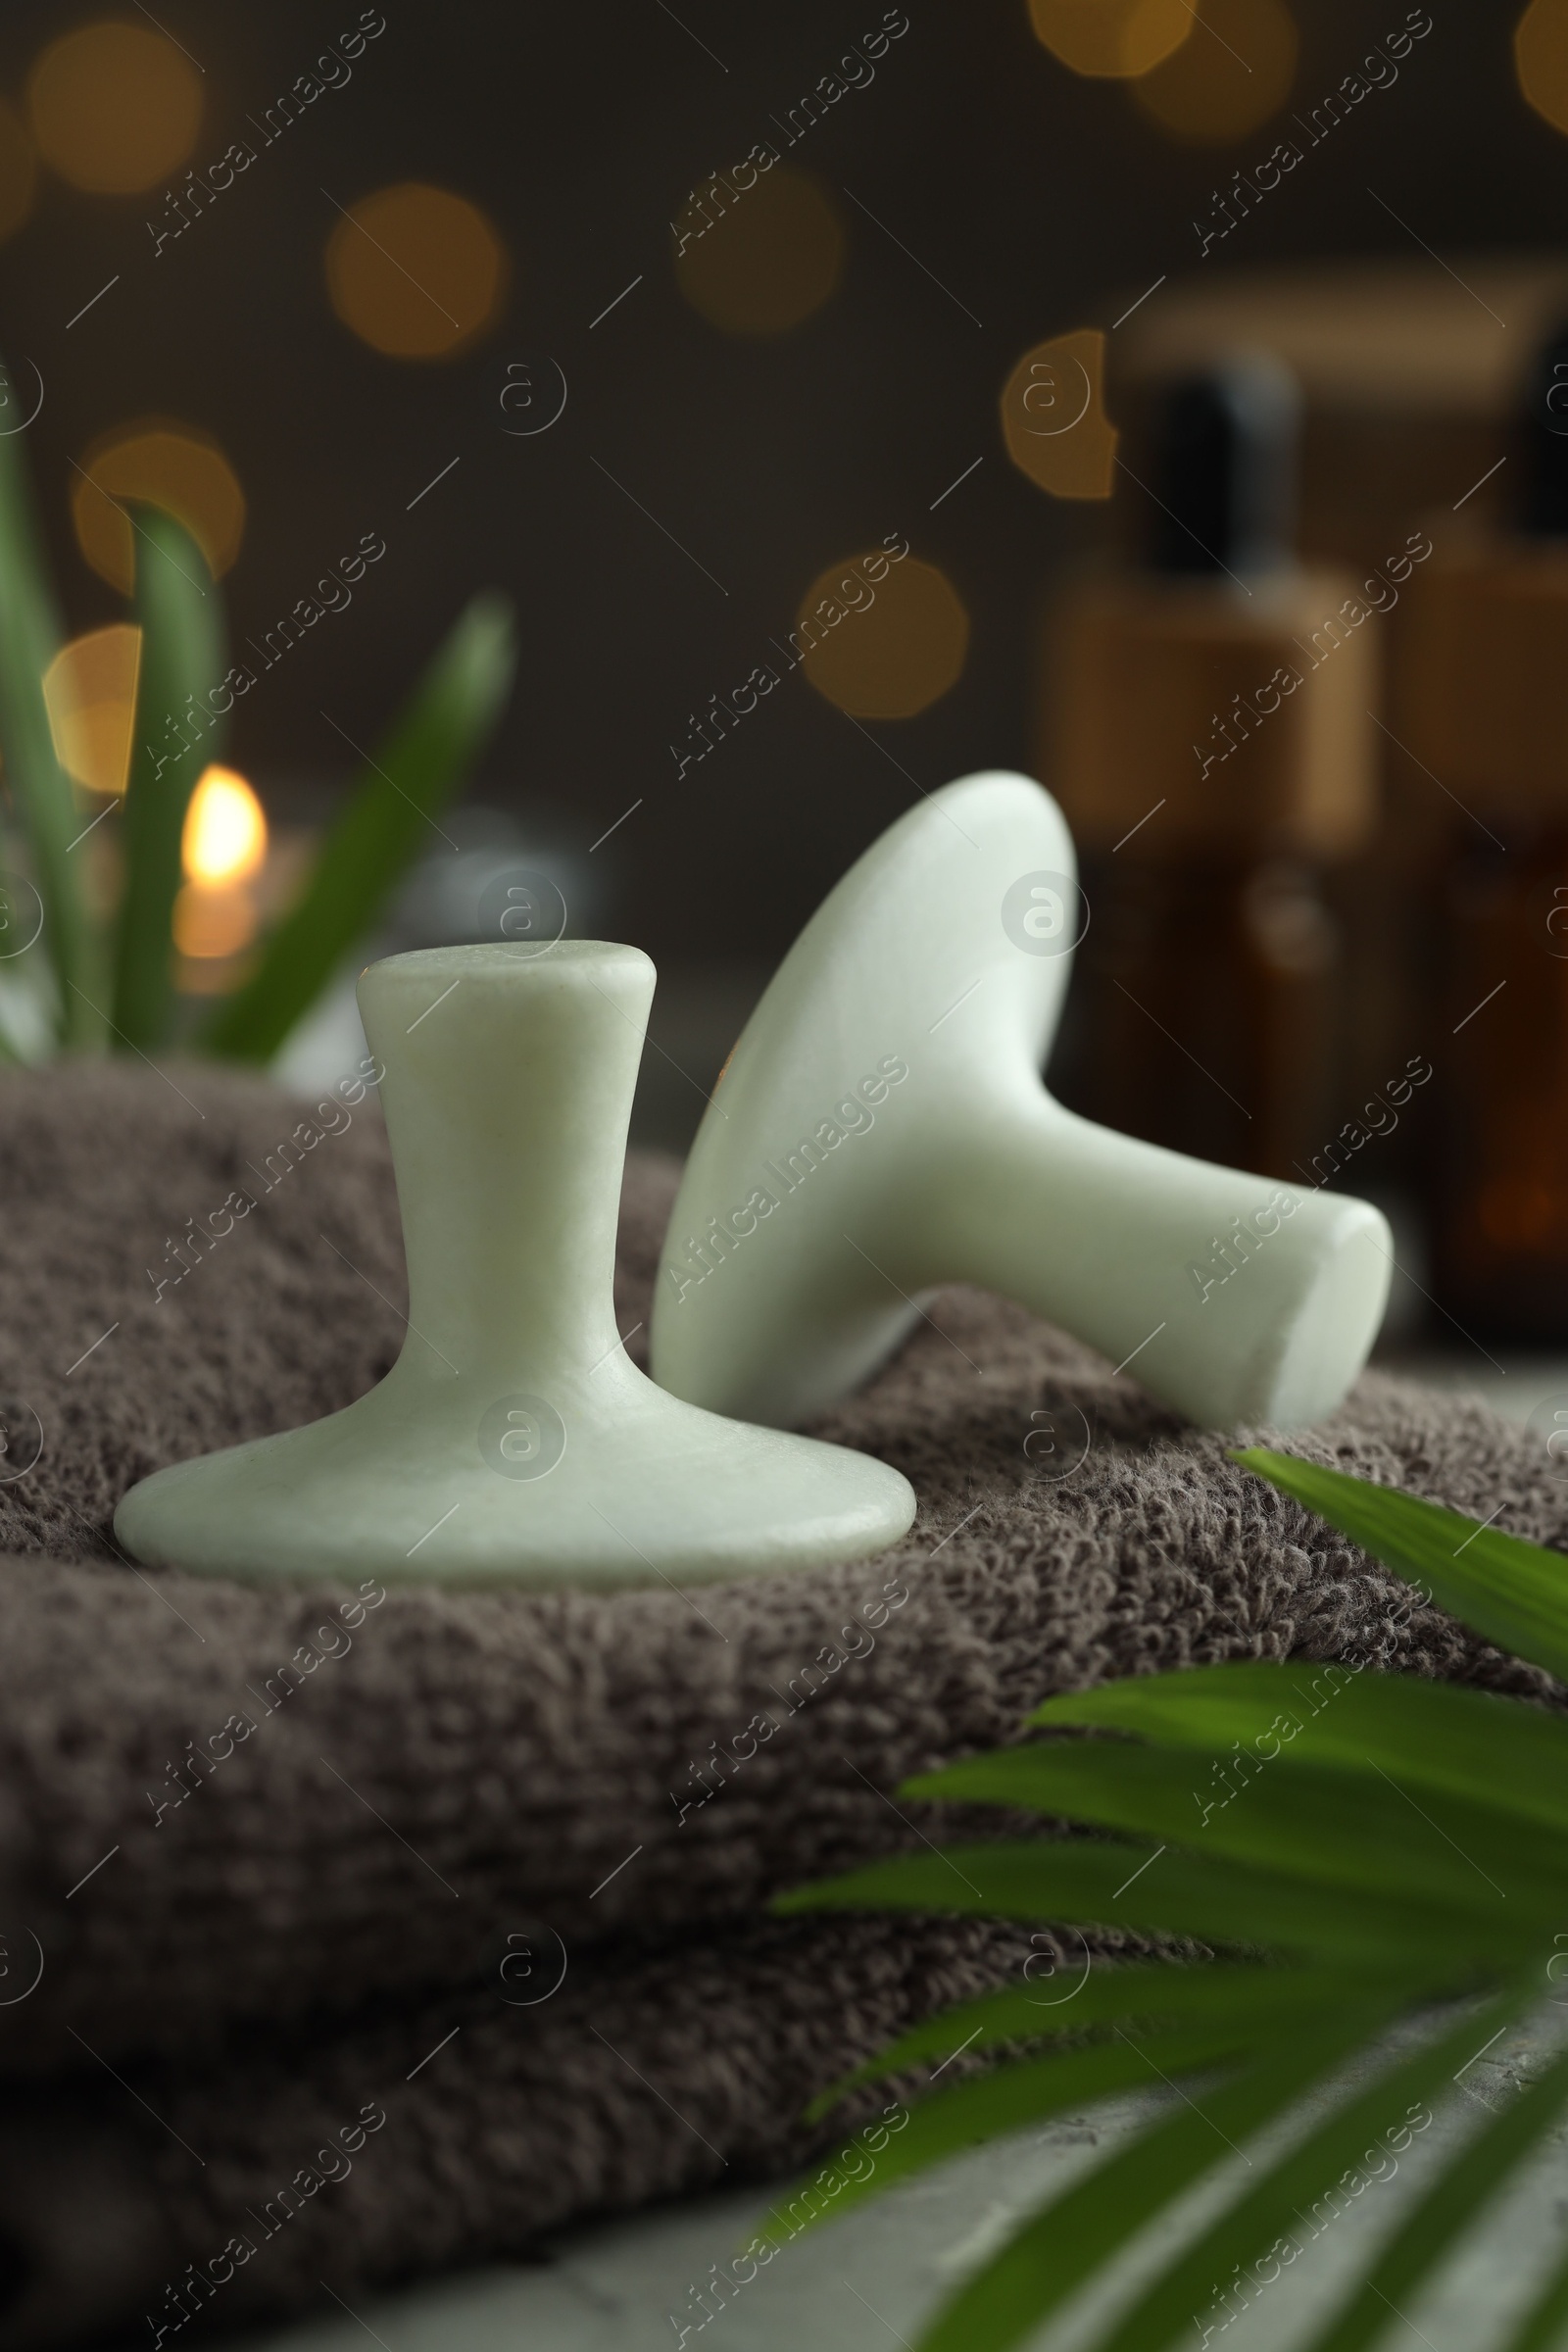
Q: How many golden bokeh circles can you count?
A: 11